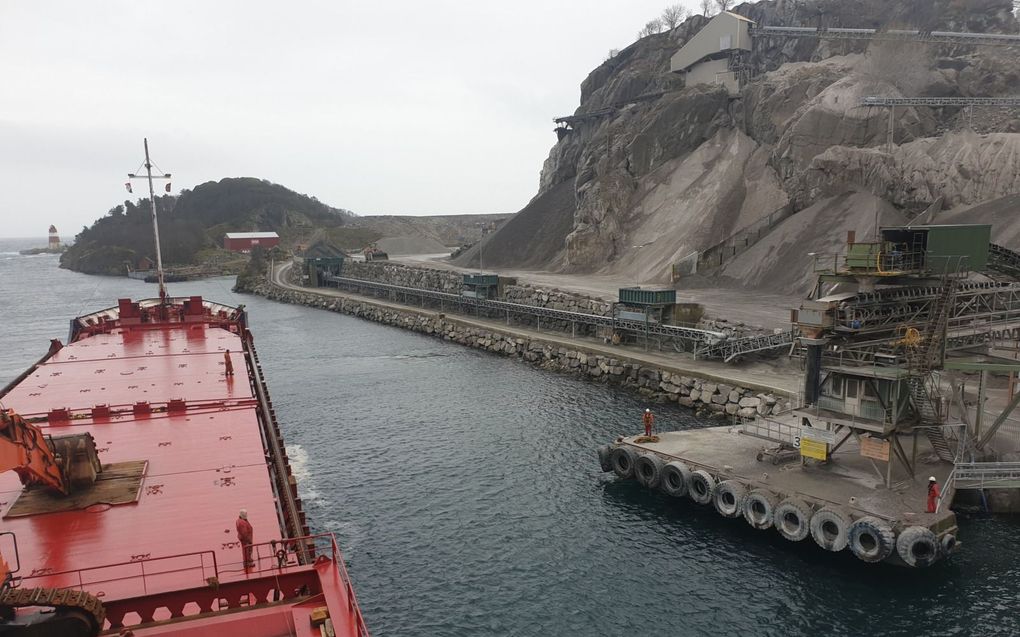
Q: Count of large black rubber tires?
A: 11